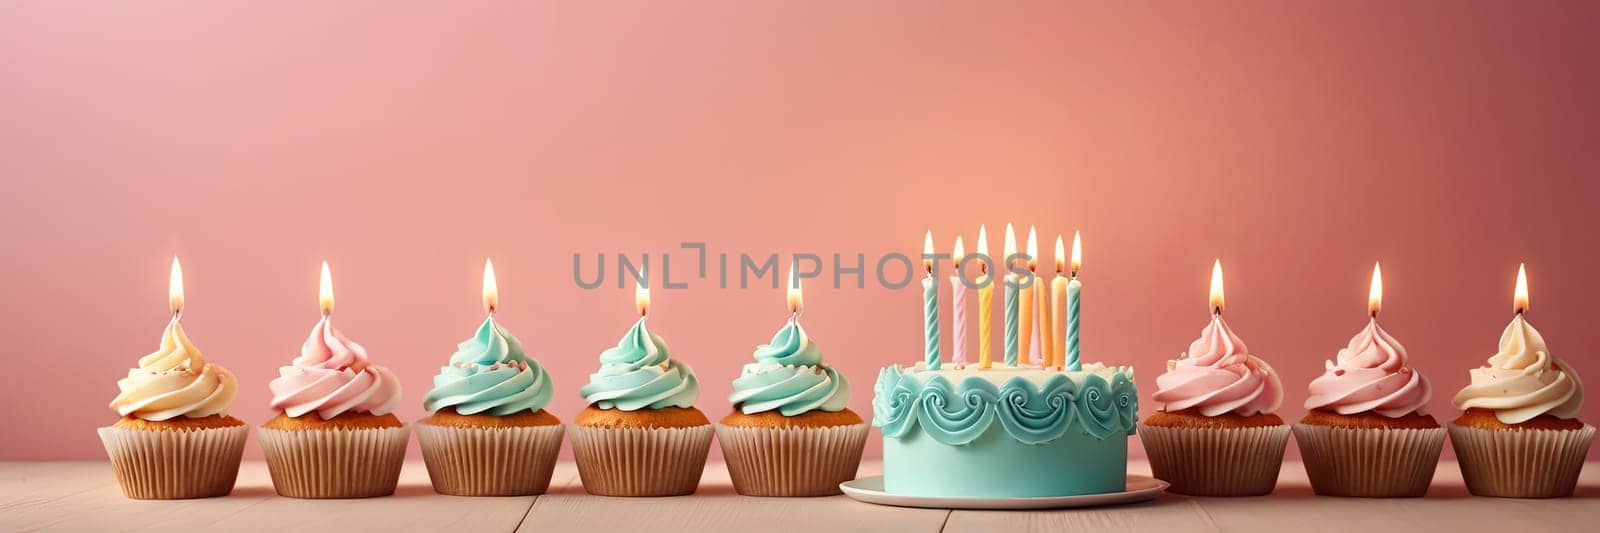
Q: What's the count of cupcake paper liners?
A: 8